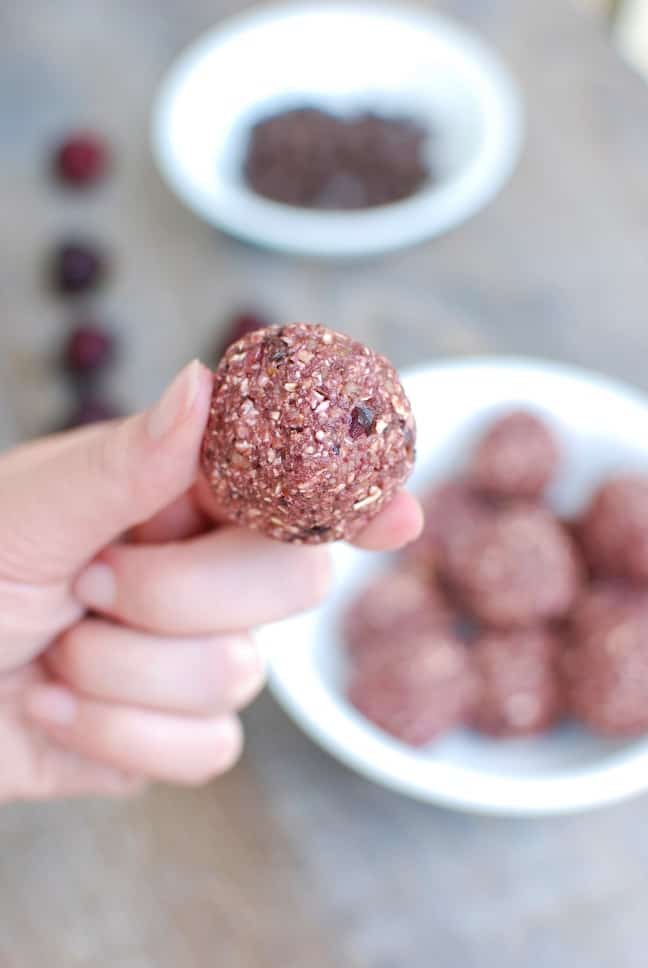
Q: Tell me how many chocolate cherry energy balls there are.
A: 9